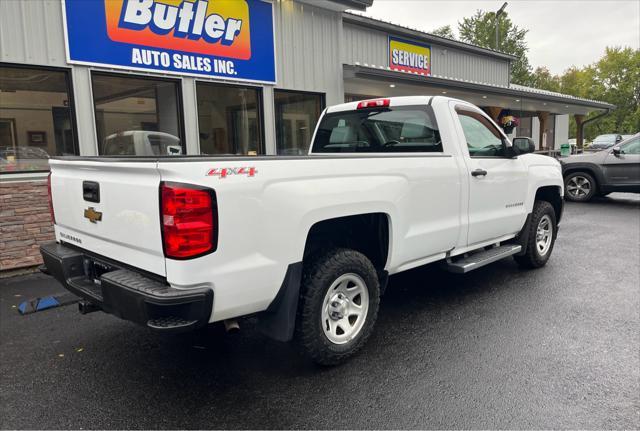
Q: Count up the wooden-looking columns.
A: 3